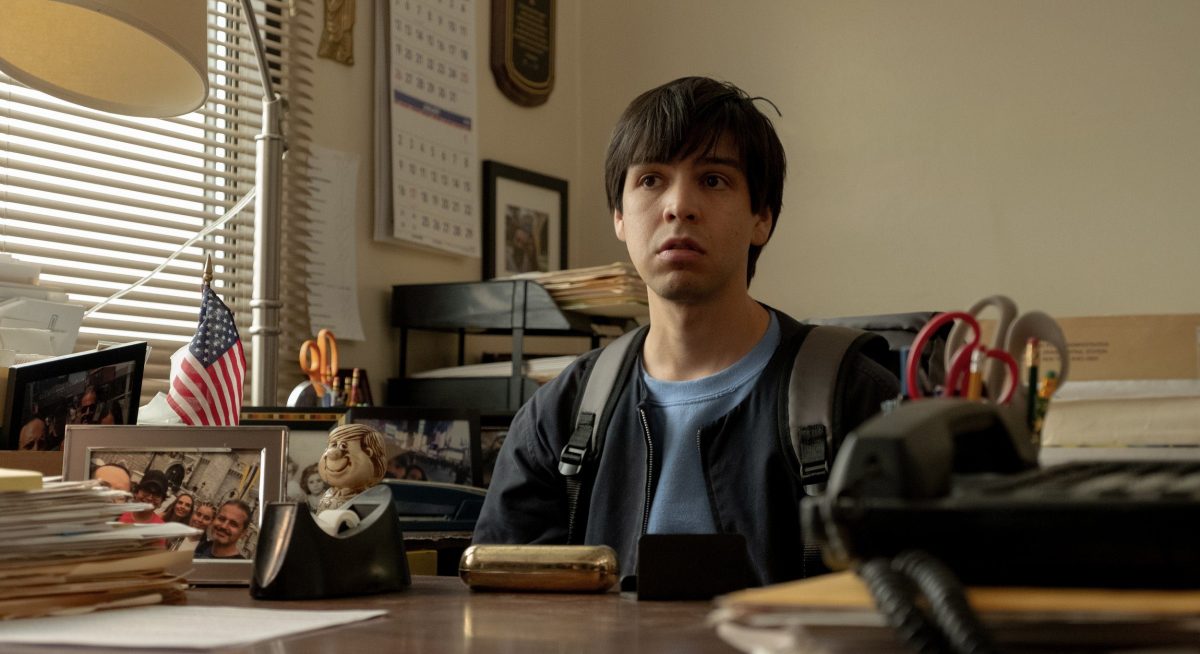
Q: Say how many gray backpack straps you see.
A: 2